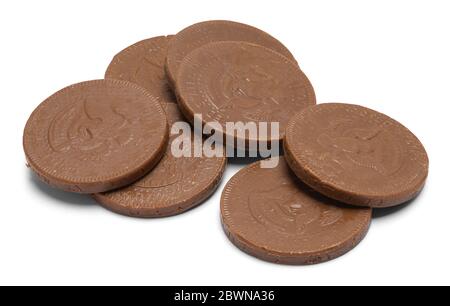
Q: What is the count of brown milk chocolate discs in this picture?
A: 7